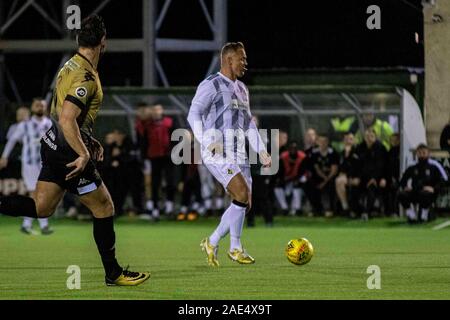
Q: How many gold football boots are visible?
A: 3